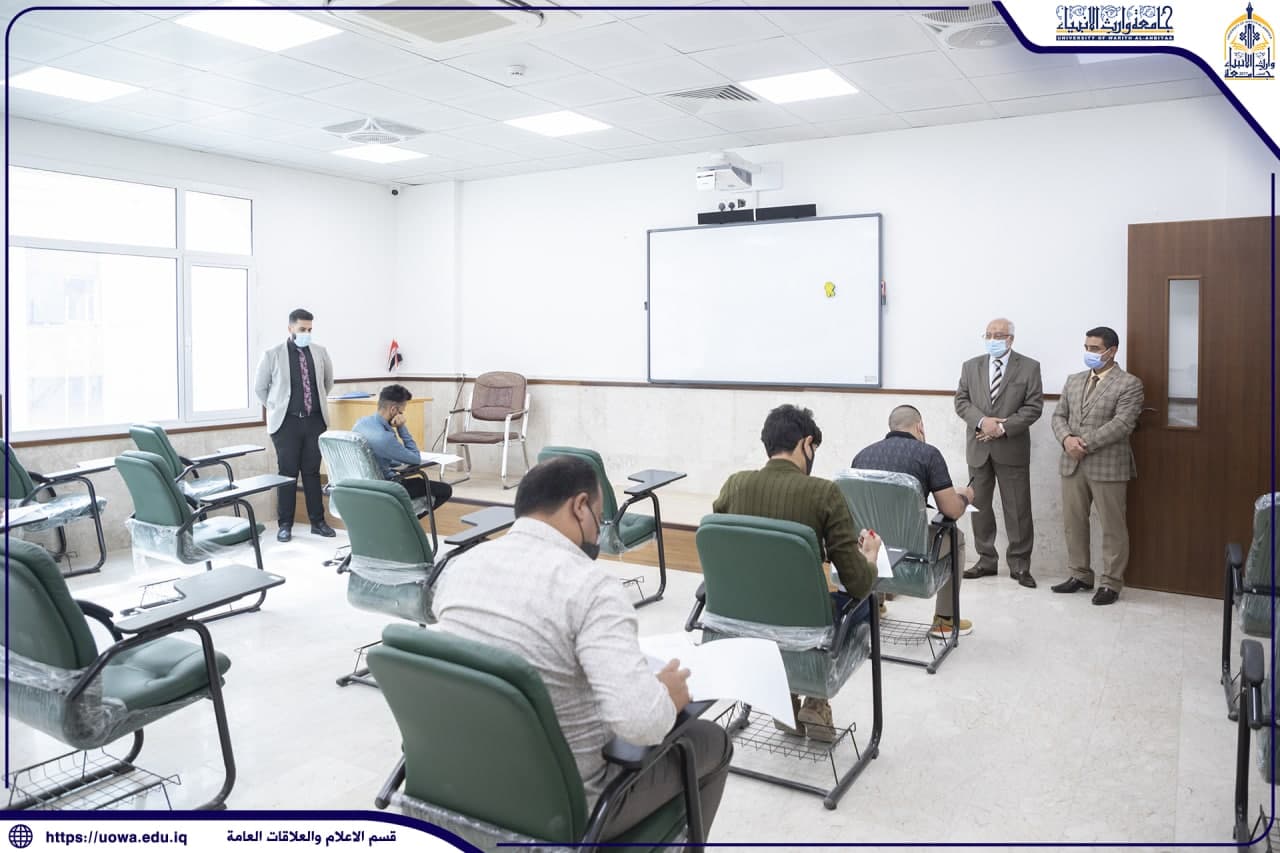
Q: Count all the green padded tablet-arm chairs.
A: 12